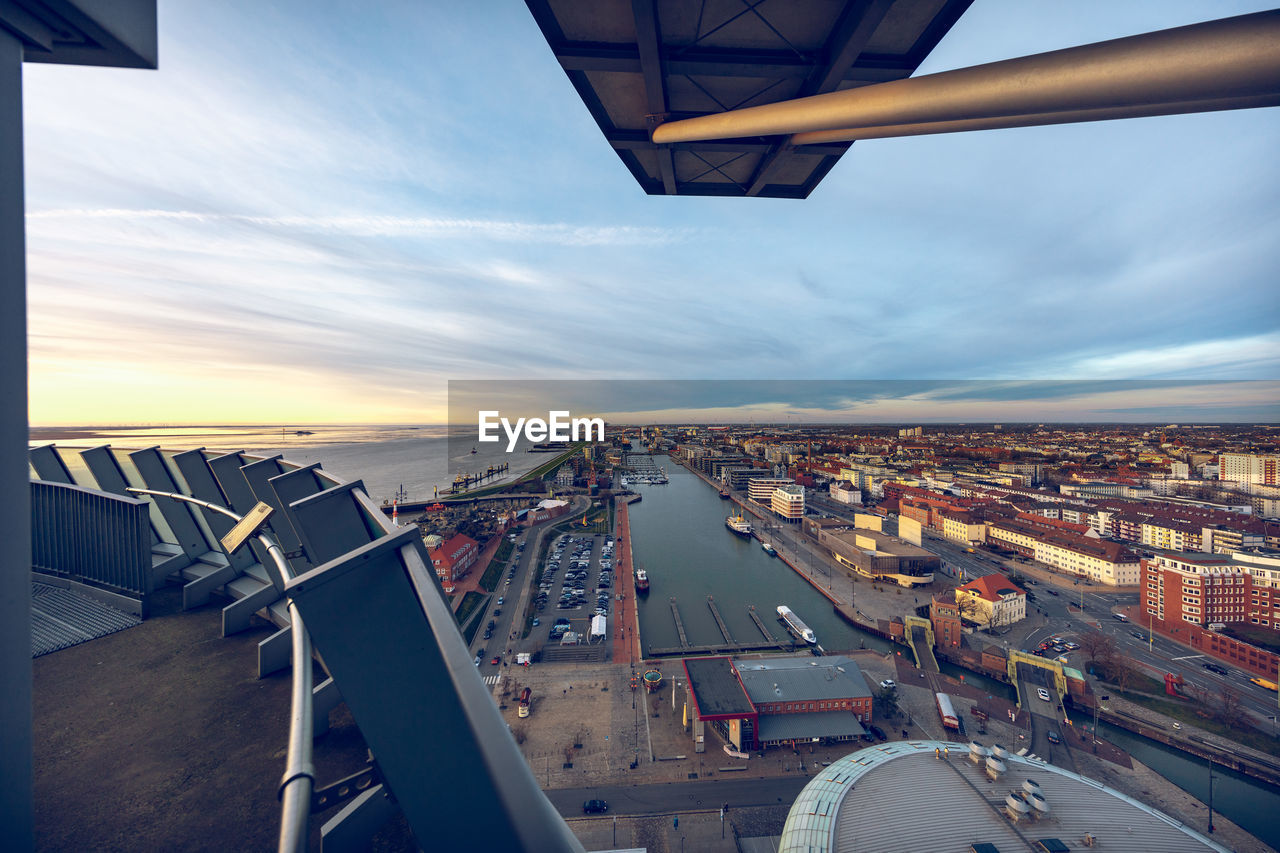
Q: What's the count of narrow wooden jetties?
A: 3